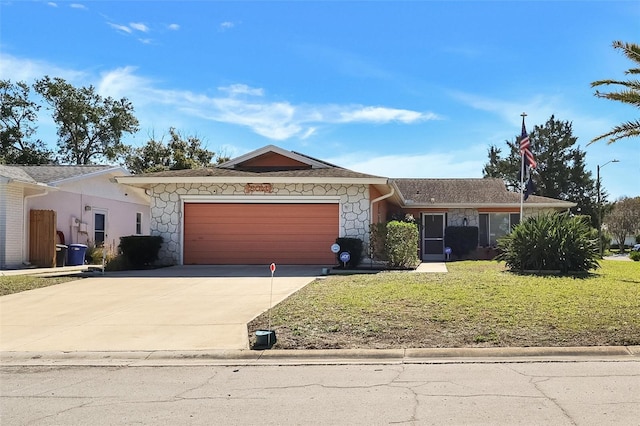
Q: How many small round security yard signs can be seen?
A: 3